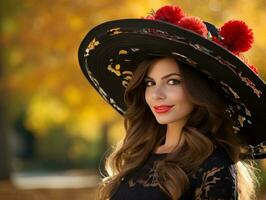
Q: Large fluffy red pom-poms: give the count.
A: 3